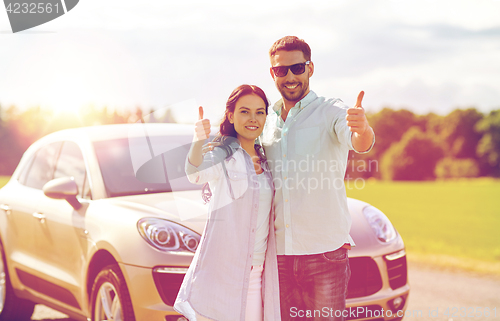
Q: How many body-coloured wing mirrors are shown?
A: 1